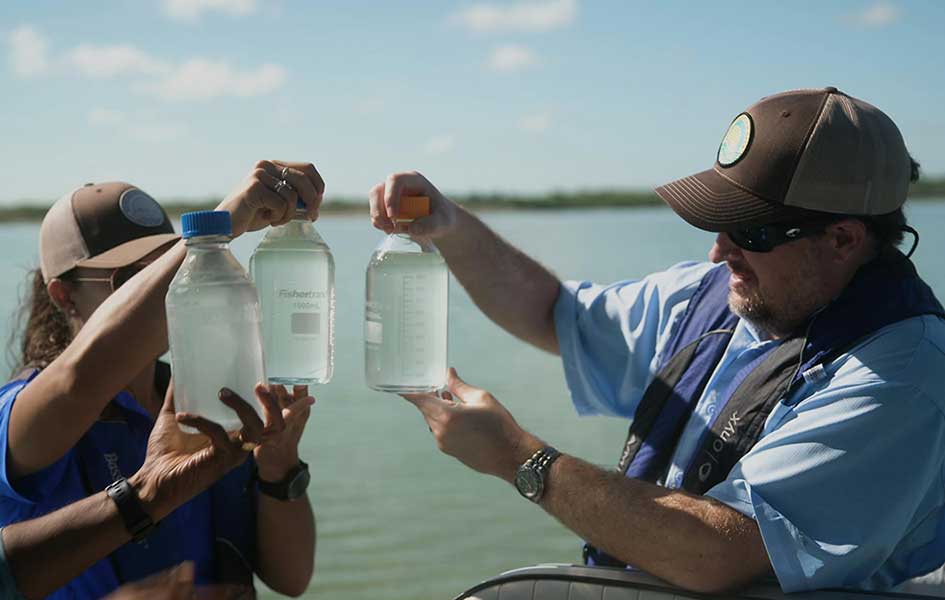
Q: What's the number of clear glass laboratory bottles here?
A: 3